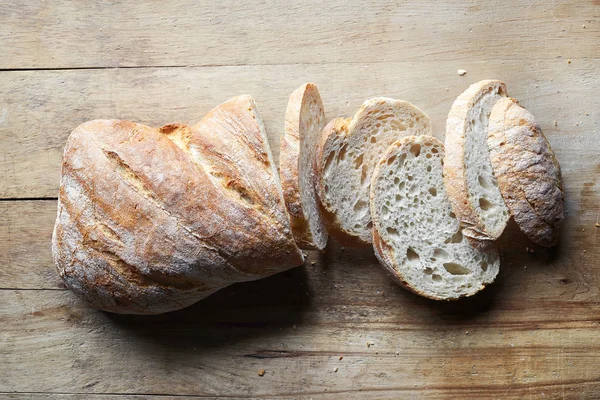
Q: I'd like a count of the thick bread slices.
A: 5